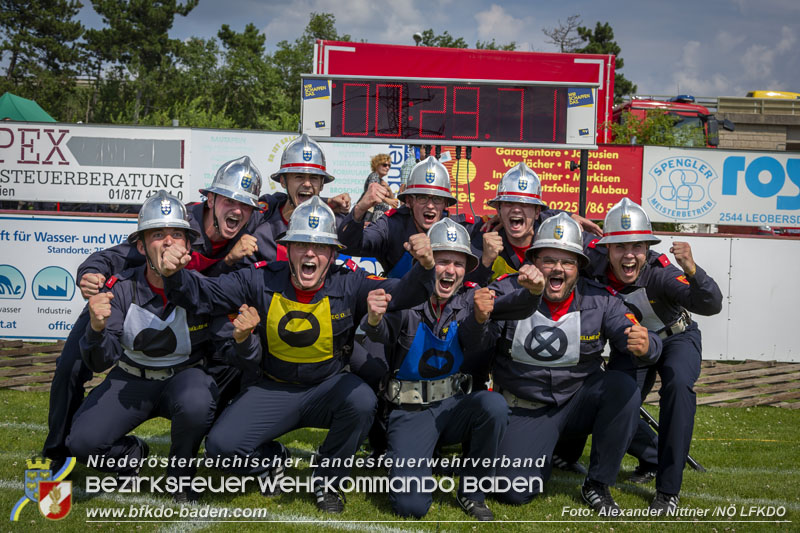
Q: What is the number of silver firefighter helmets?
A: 9